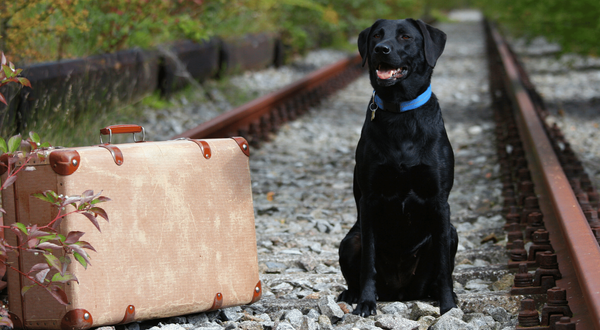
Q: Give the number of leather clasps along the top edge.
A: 2